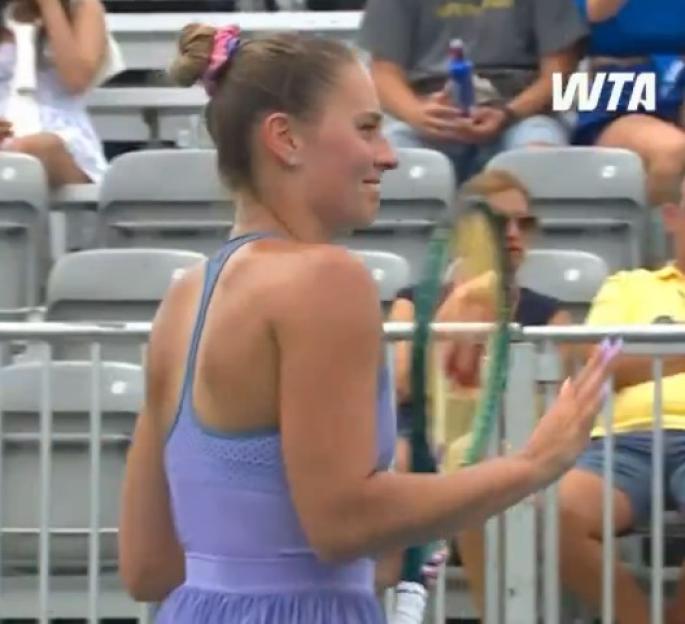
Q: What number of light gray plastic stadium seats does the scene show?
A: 8